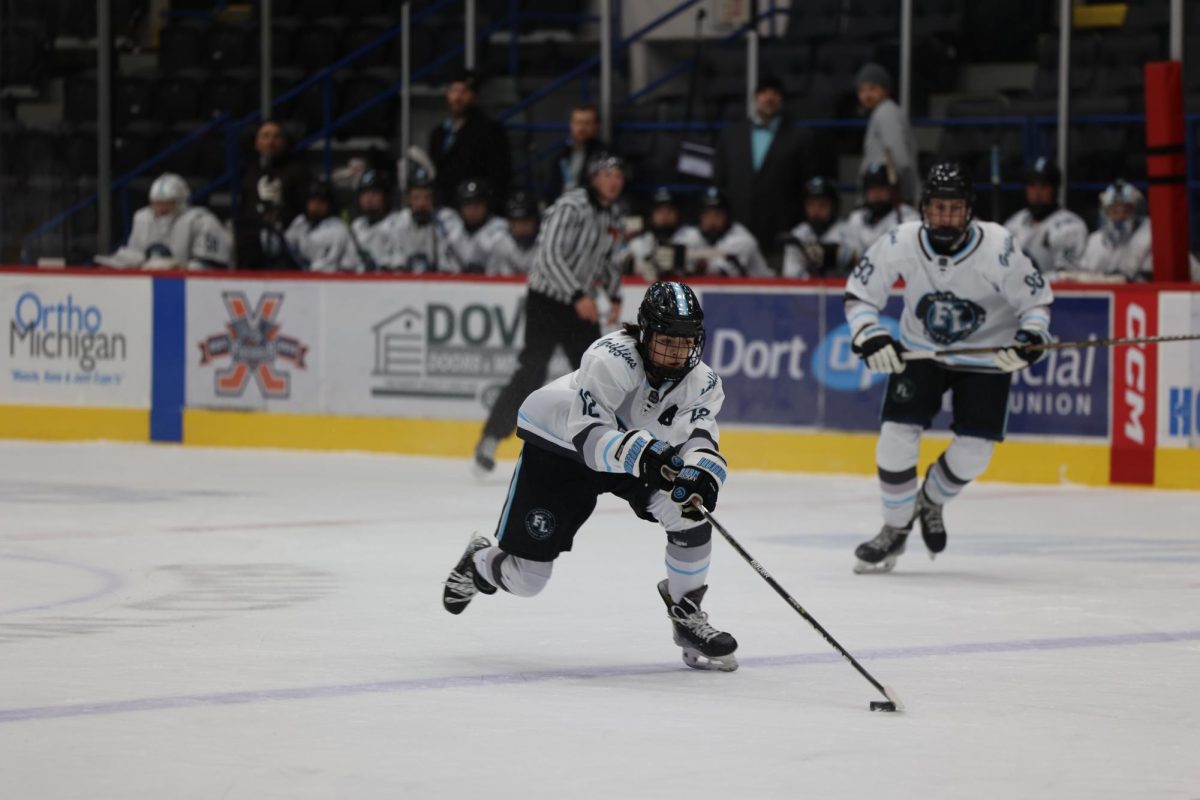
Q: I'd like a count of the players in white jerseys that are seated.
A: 12